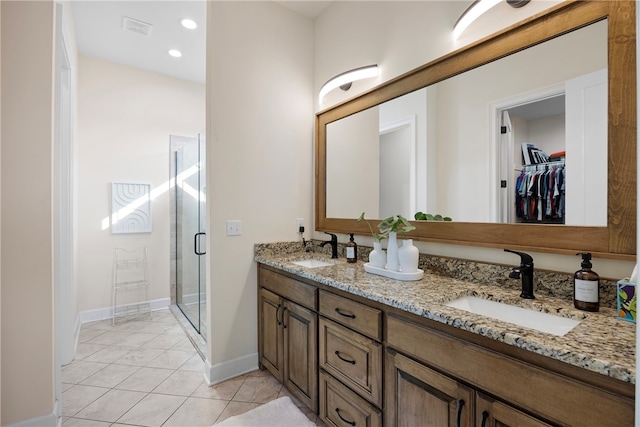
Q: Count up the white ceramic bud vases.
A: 3